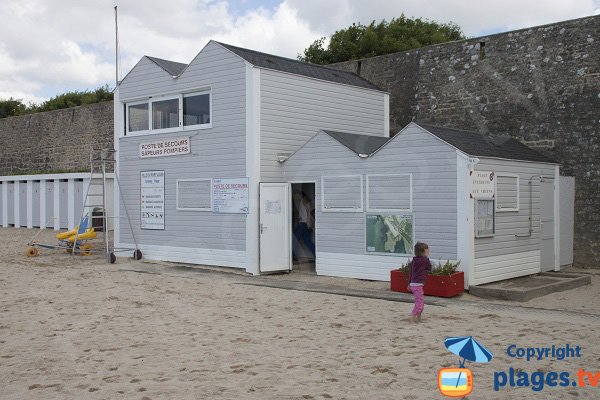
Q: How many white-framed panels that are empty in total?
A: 4